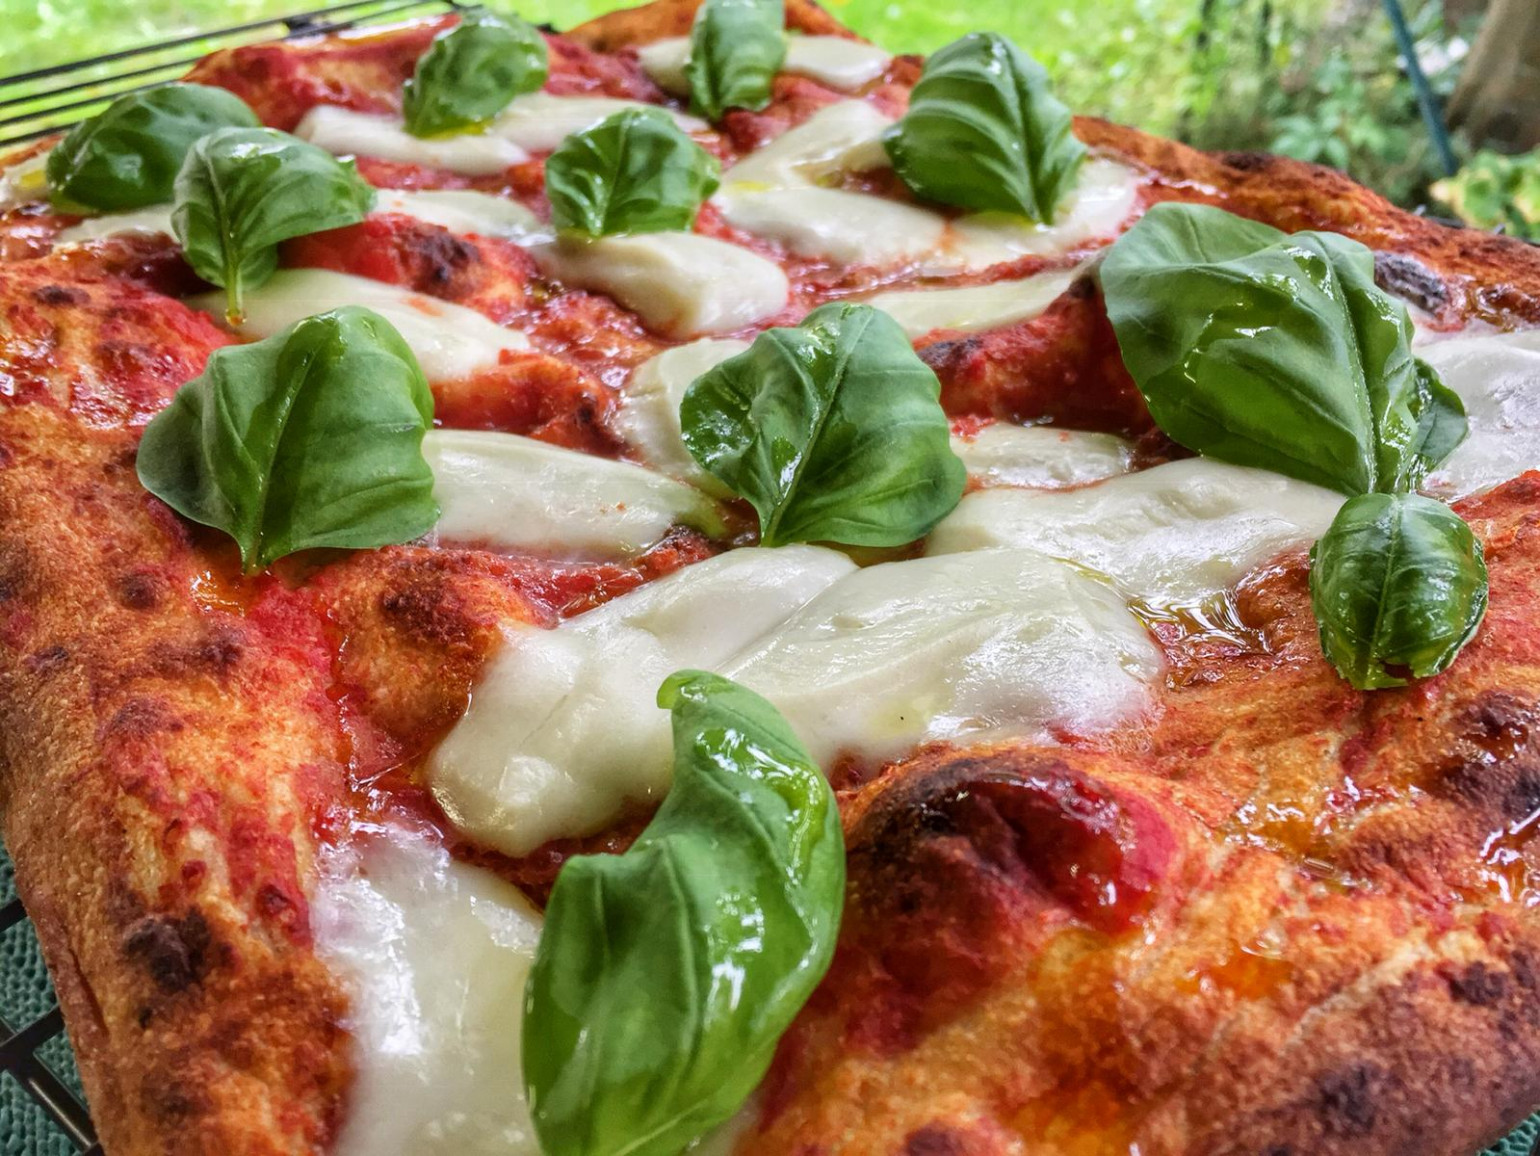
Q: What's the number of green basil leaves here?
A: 11